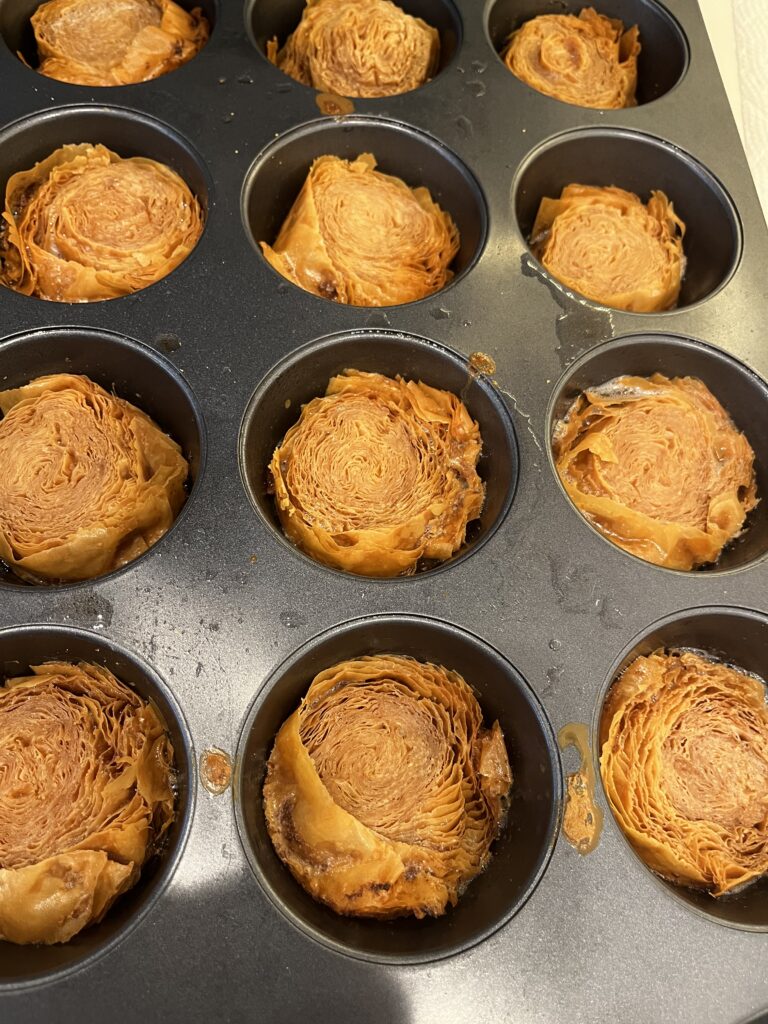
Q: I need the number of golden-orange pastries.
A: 12